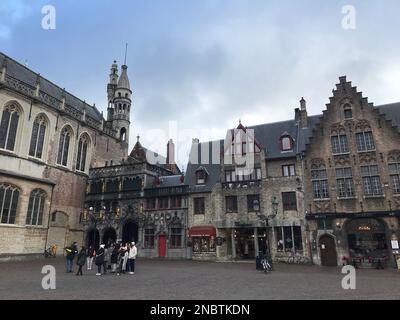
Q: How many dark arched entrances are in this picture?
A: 3